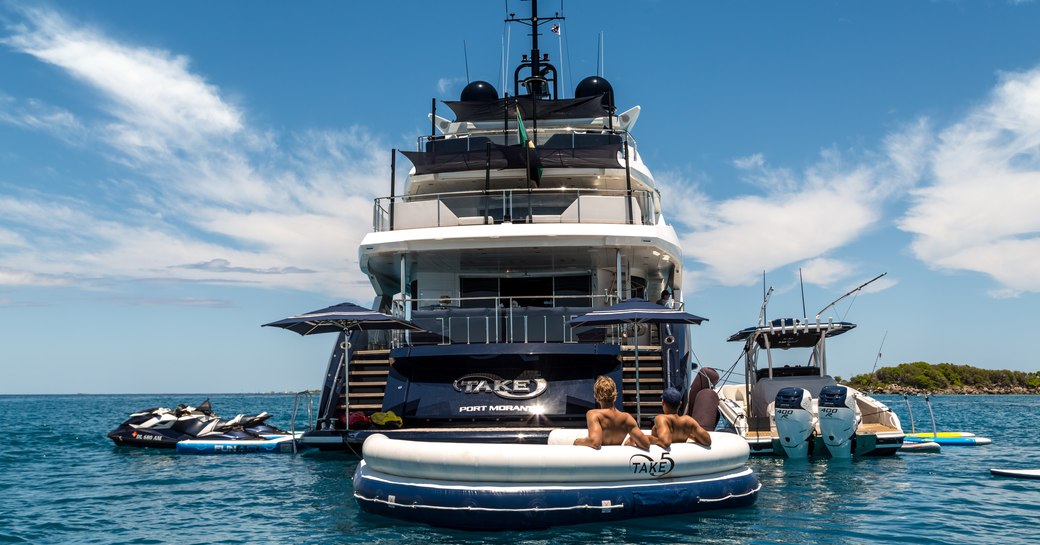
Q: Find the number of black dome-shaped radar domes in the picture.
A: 2